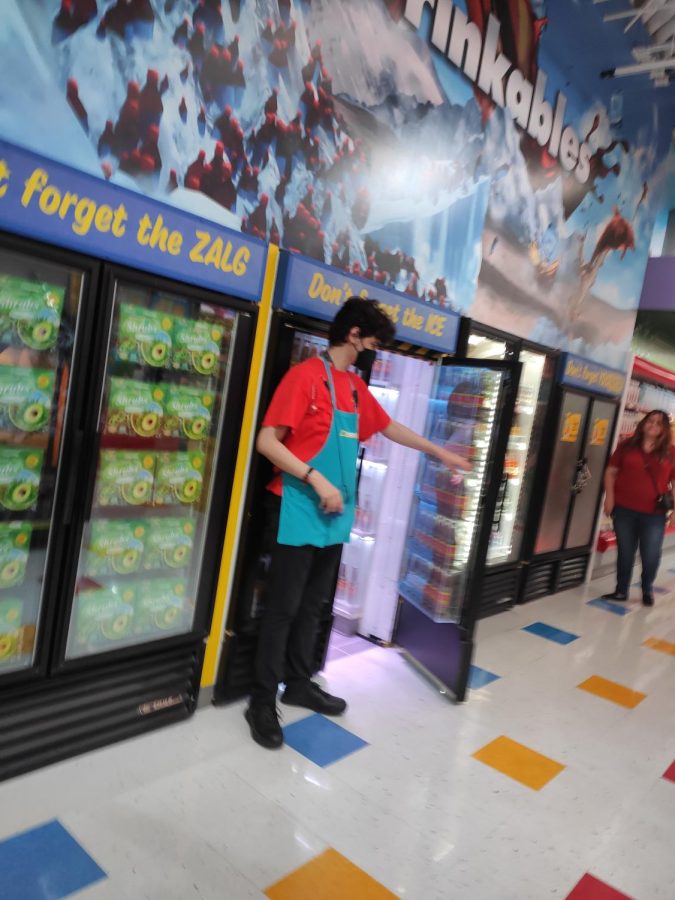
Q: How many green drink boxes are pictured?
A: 15